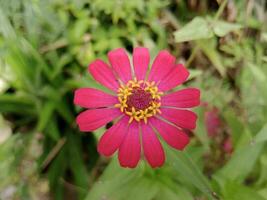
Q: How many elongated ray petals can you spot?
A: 13